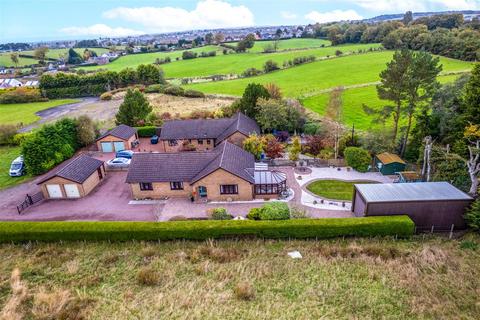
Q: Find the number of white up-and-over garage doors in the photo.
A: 4